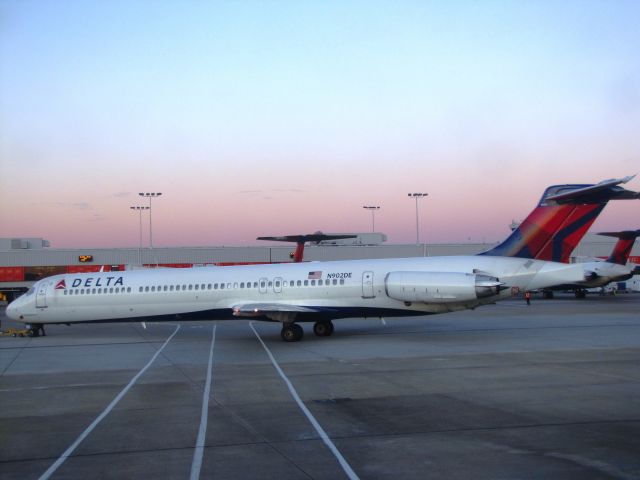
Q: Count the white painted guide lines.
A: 3